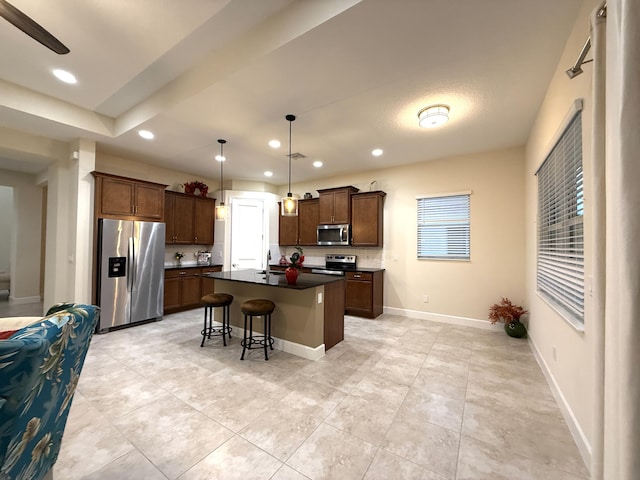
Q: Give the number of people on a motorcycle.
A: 0